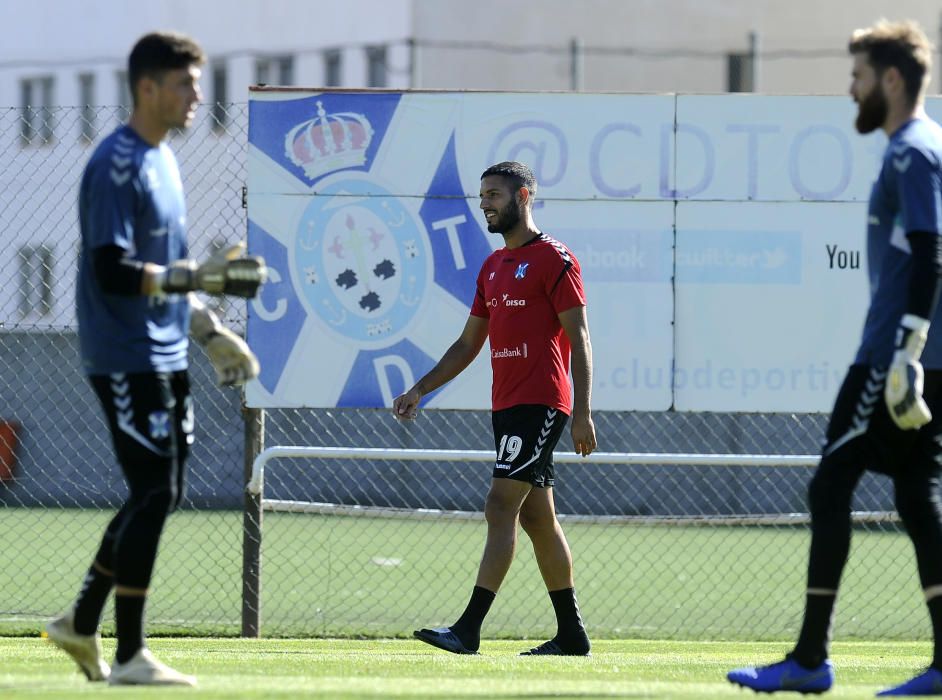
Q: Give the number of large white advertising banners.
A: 1